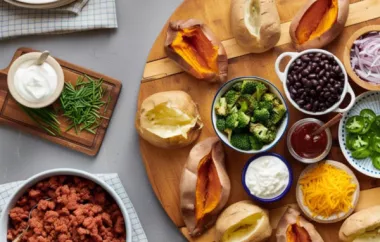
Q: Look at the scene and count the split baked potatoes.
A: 8